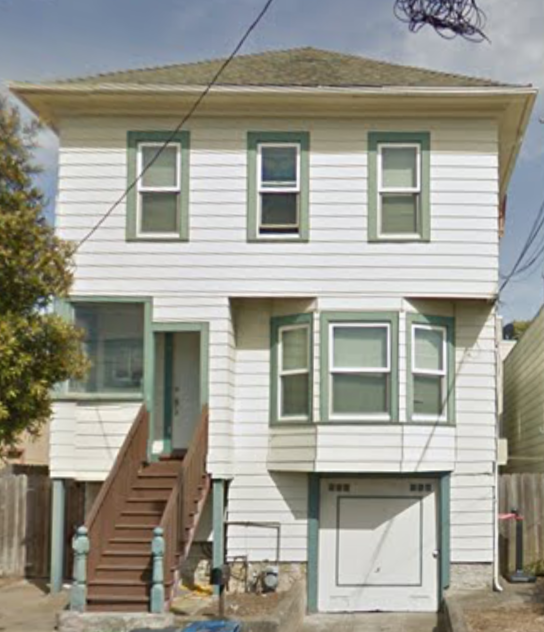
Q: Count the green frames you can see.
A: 9